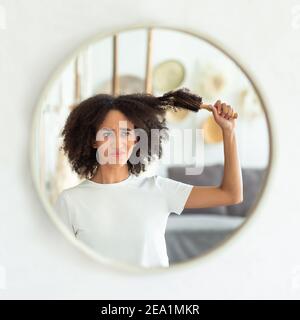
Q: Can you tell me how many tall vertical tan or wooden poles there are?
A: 3